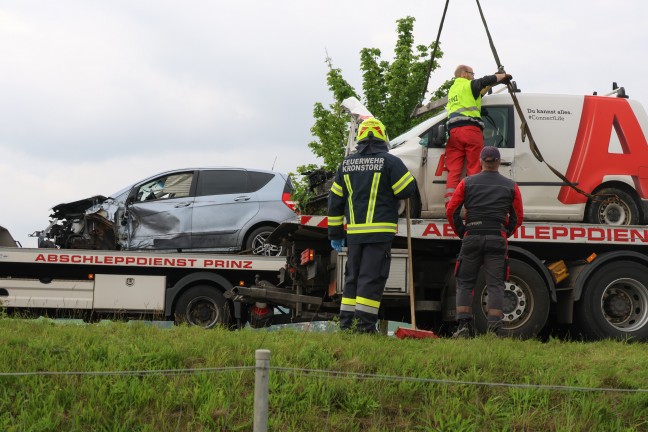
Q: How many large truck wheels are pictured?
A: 3